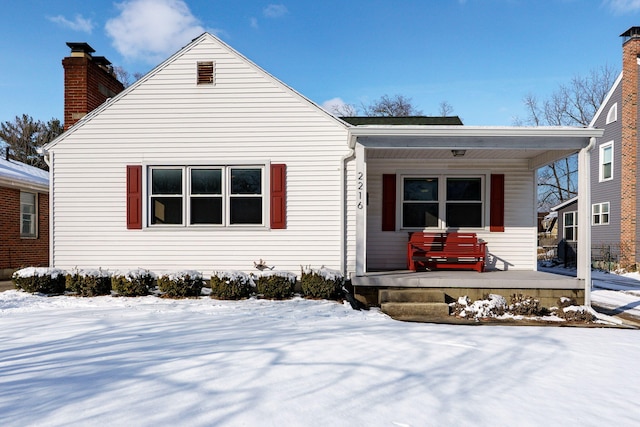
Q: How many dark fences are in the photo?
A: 1